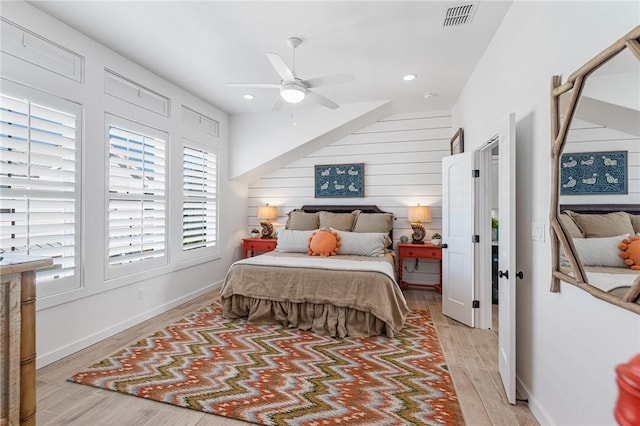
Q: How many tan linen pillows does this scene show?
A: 3